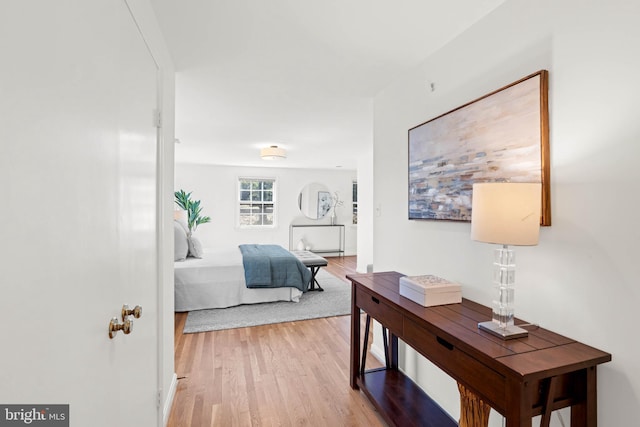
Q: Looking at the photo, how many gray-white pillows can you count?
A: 2